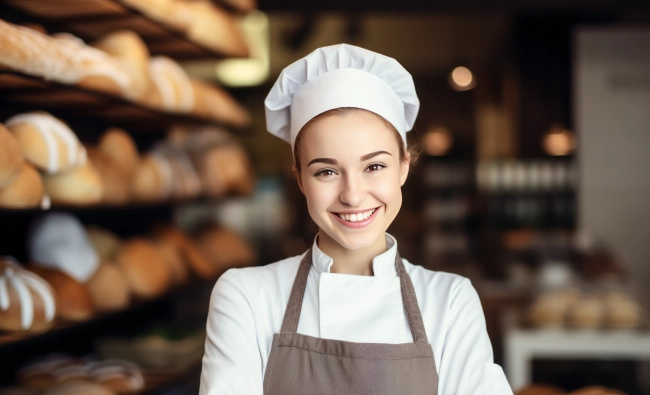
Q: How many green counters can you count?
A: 0